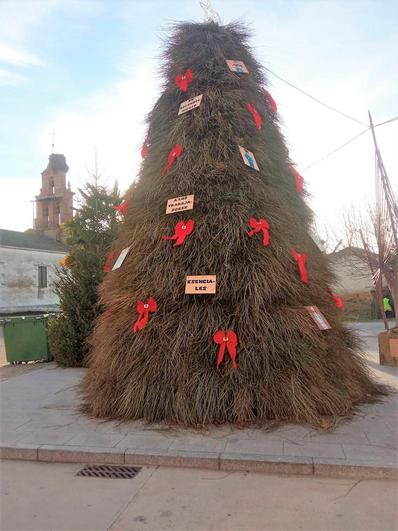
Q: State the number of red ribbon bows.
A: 14